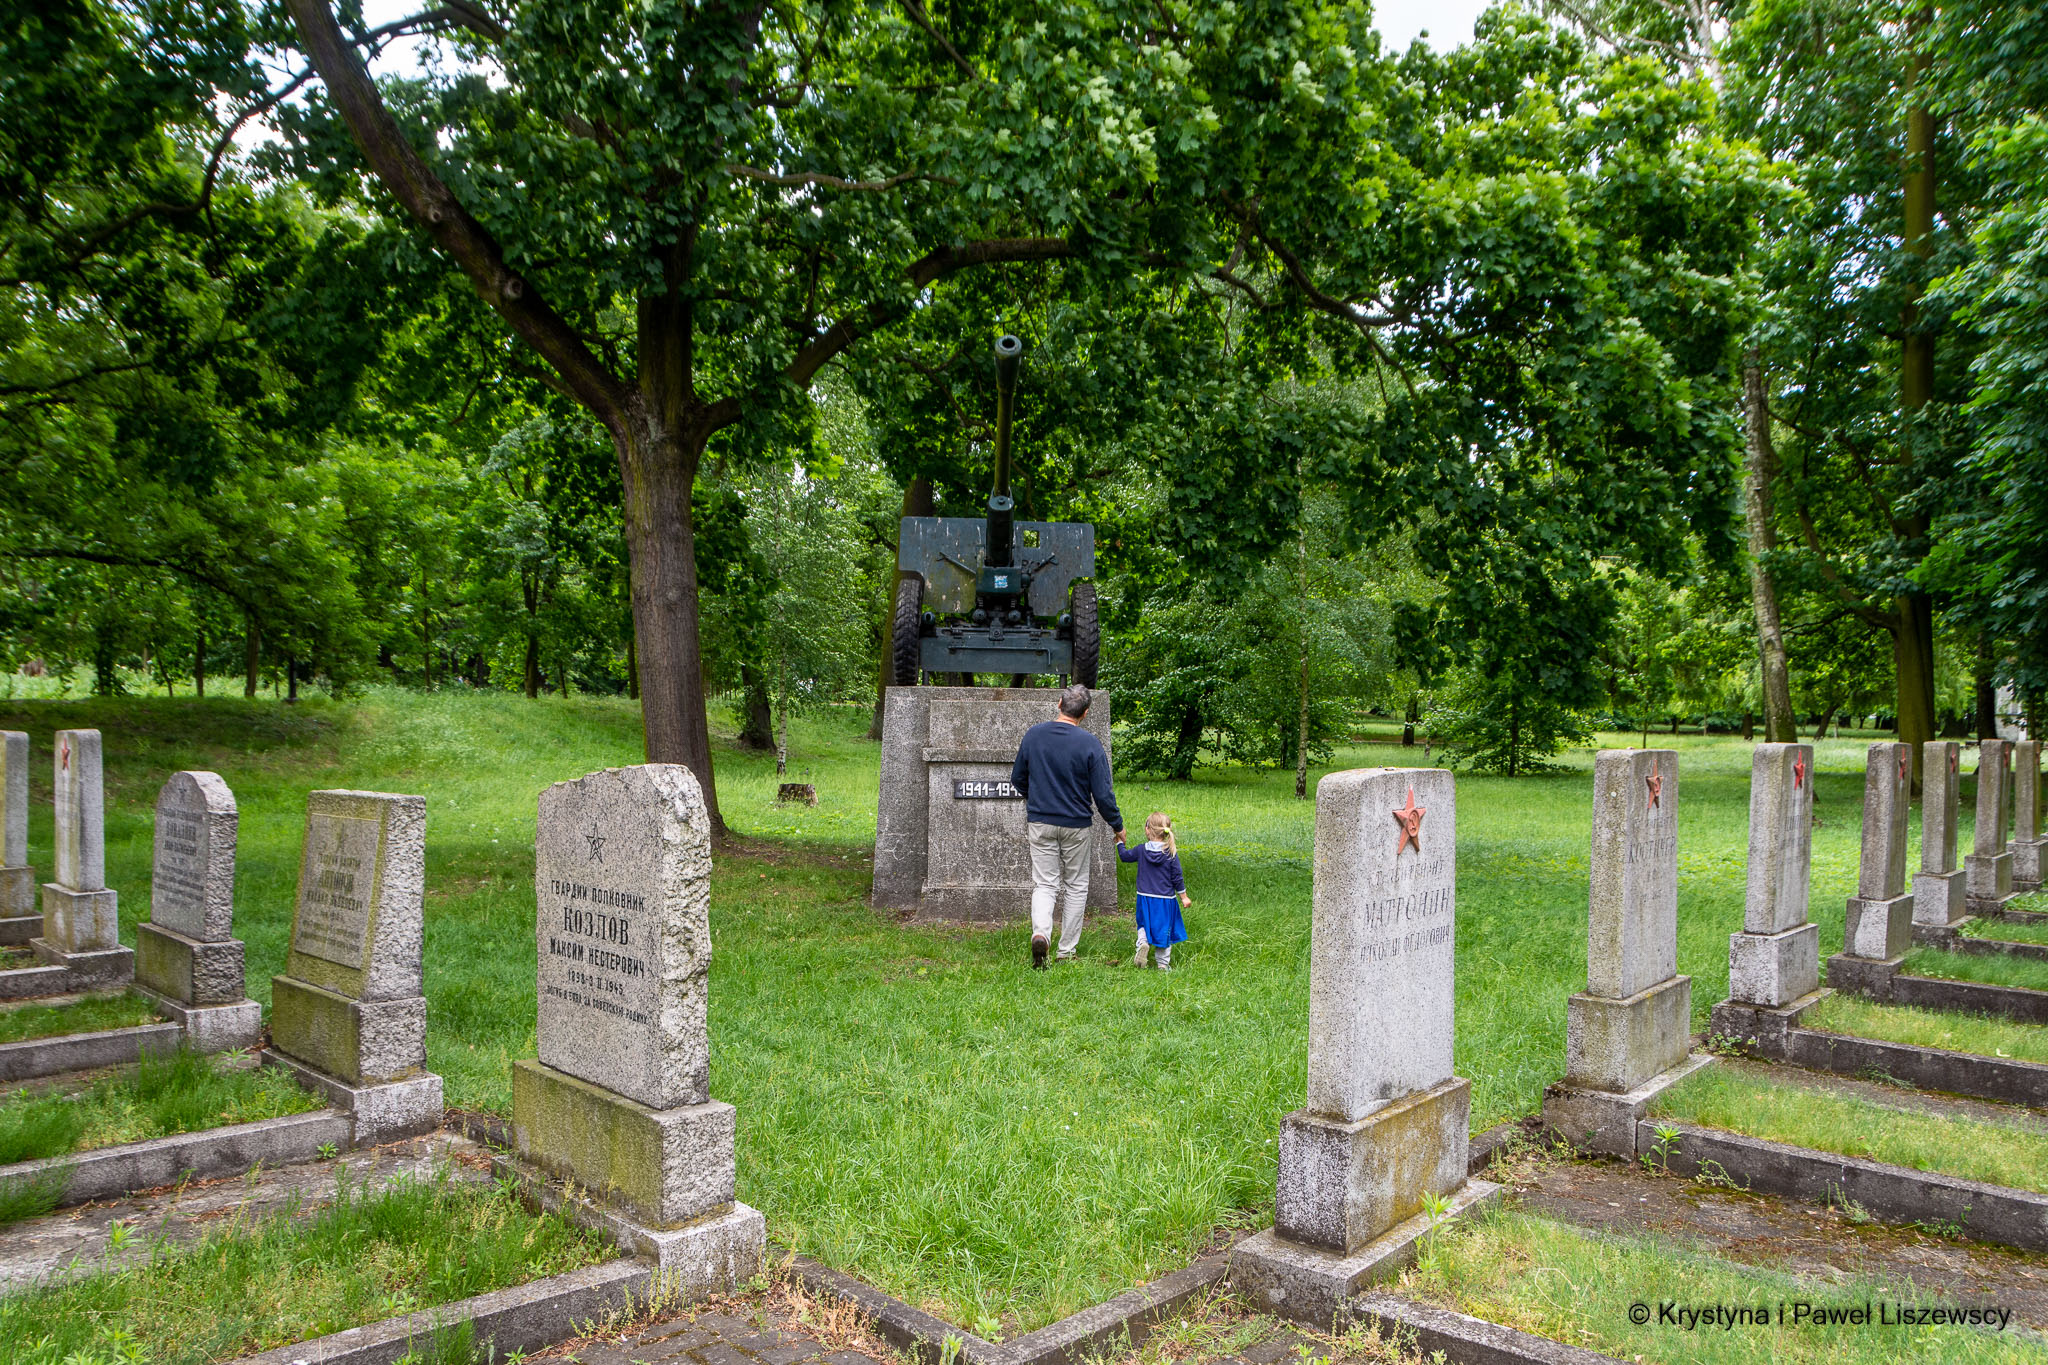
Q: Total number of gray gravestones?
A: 12